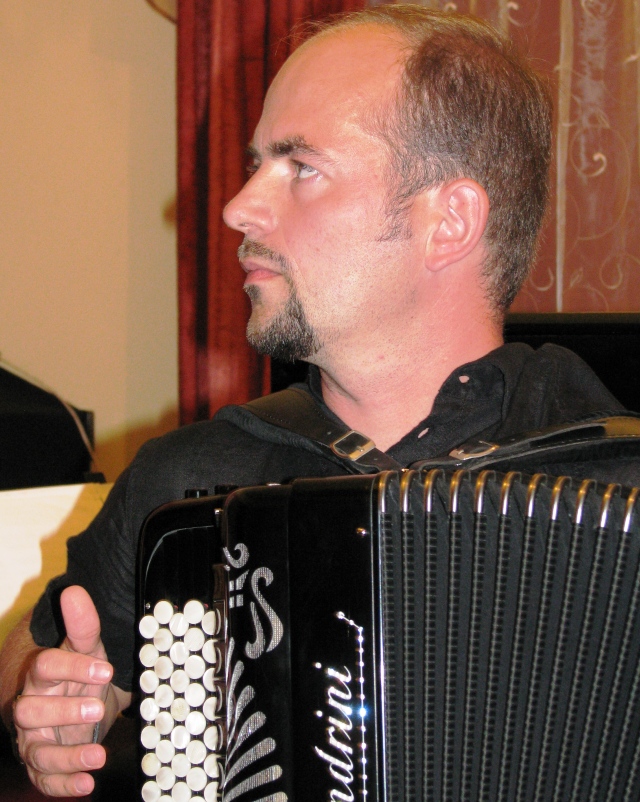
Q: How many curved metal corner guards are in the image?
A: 11